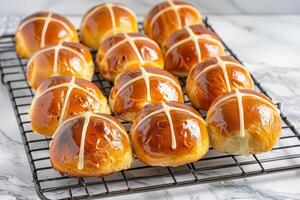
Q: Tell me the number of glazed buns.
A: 12